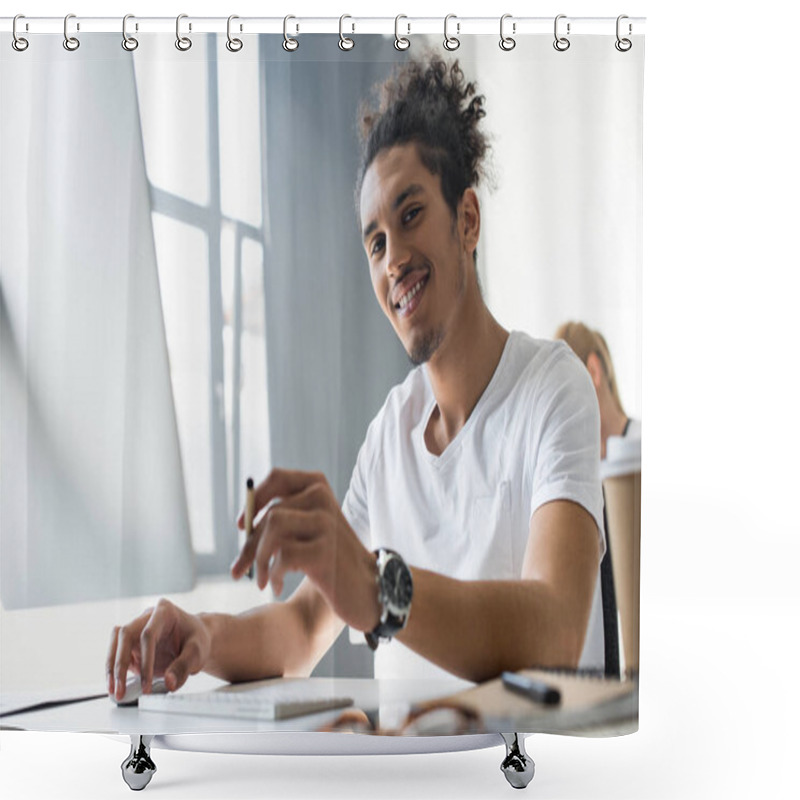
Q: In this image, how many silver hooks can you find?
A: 12